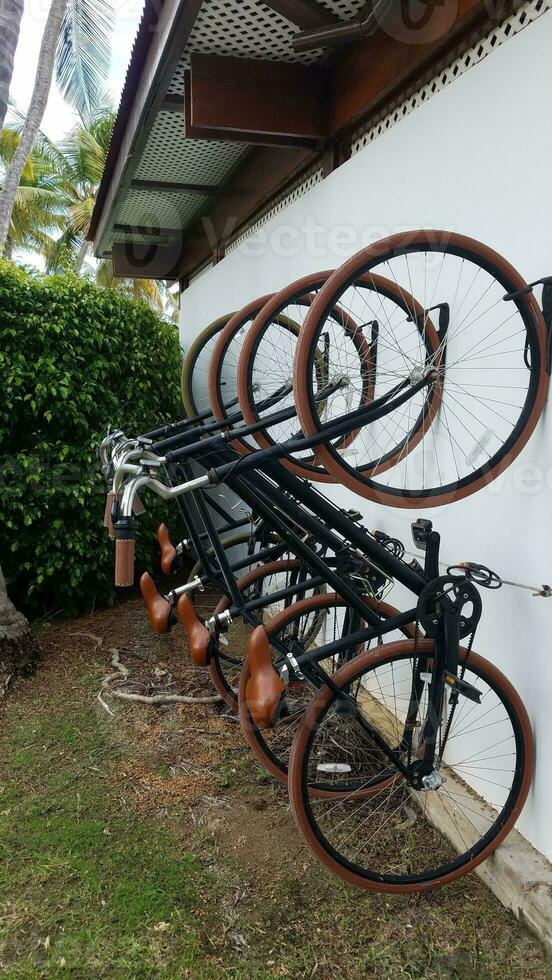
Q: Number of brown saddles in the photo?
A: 4